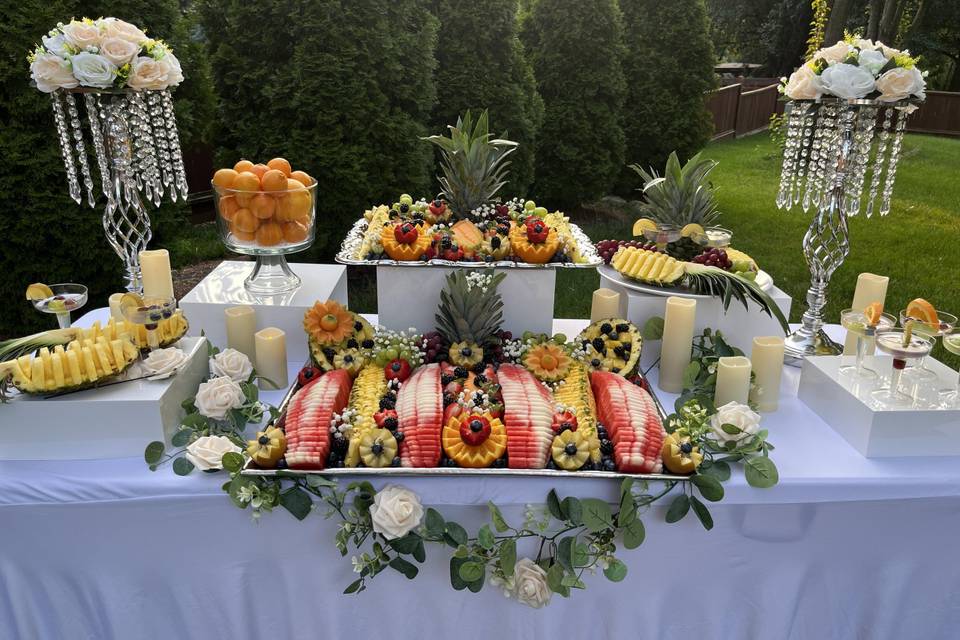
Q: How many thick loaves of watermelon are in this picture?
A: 4